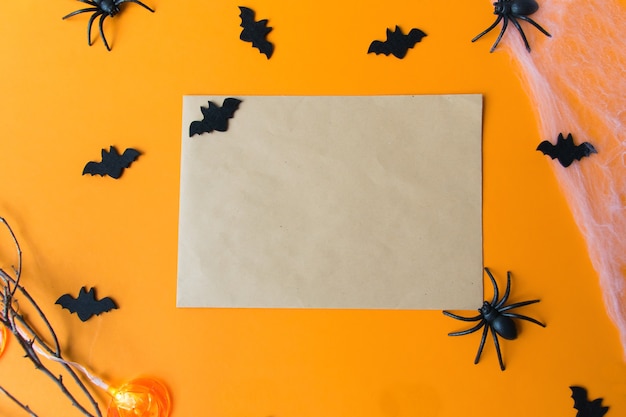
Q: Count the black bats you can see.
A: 7